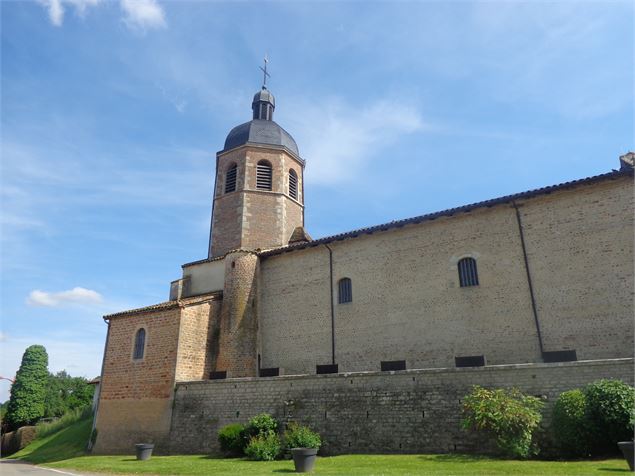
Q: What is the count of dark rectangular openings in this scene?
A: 6